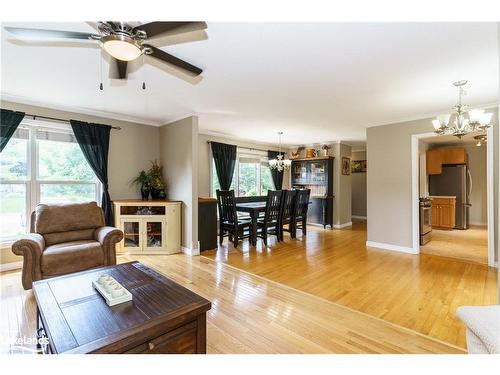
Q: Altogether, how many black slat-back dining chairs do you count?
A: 4